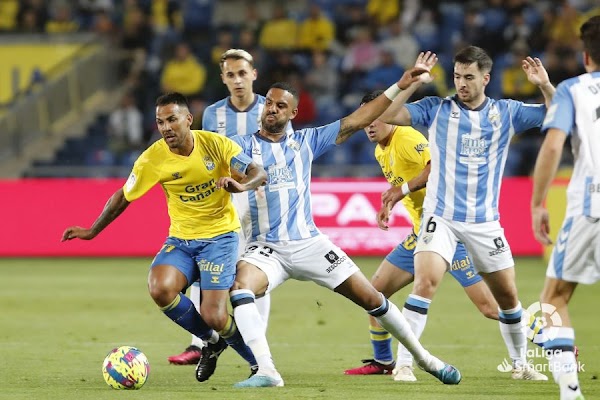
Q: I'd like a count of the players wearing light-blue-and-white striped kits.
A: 4